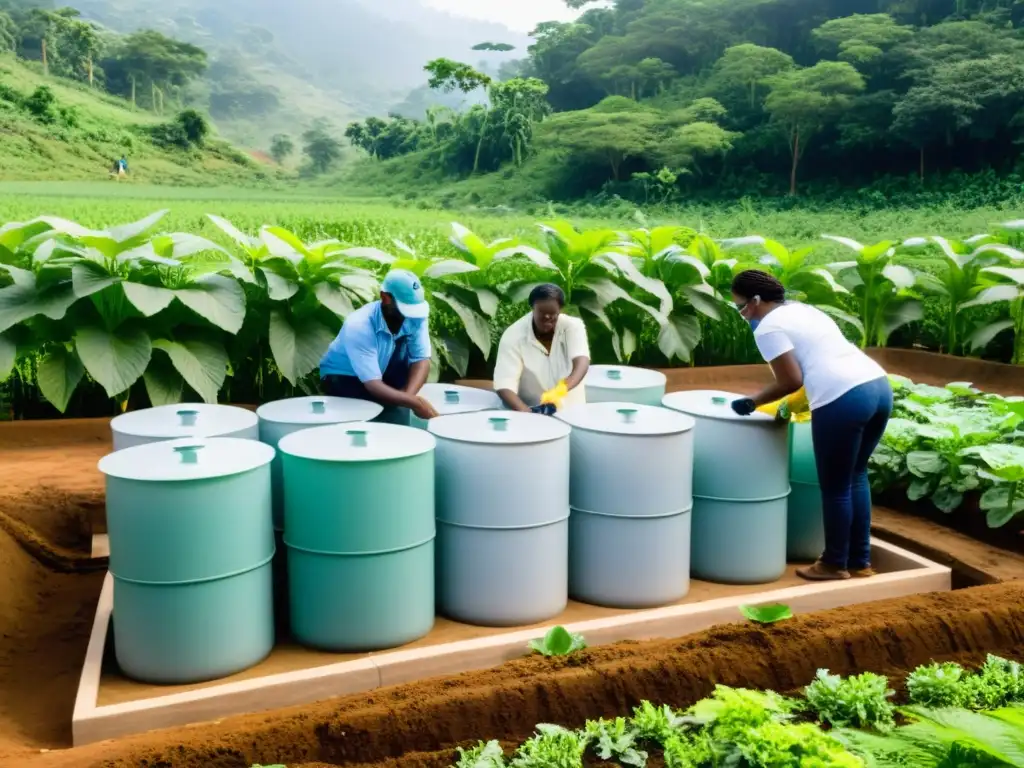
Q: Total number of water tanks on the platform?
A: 10